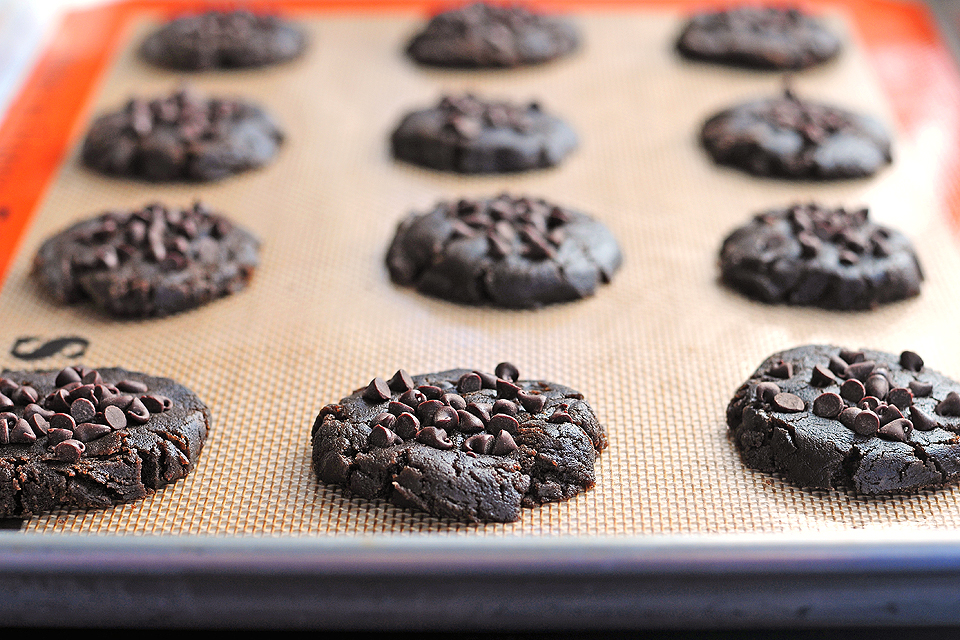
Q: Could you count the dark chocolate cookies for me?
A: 12